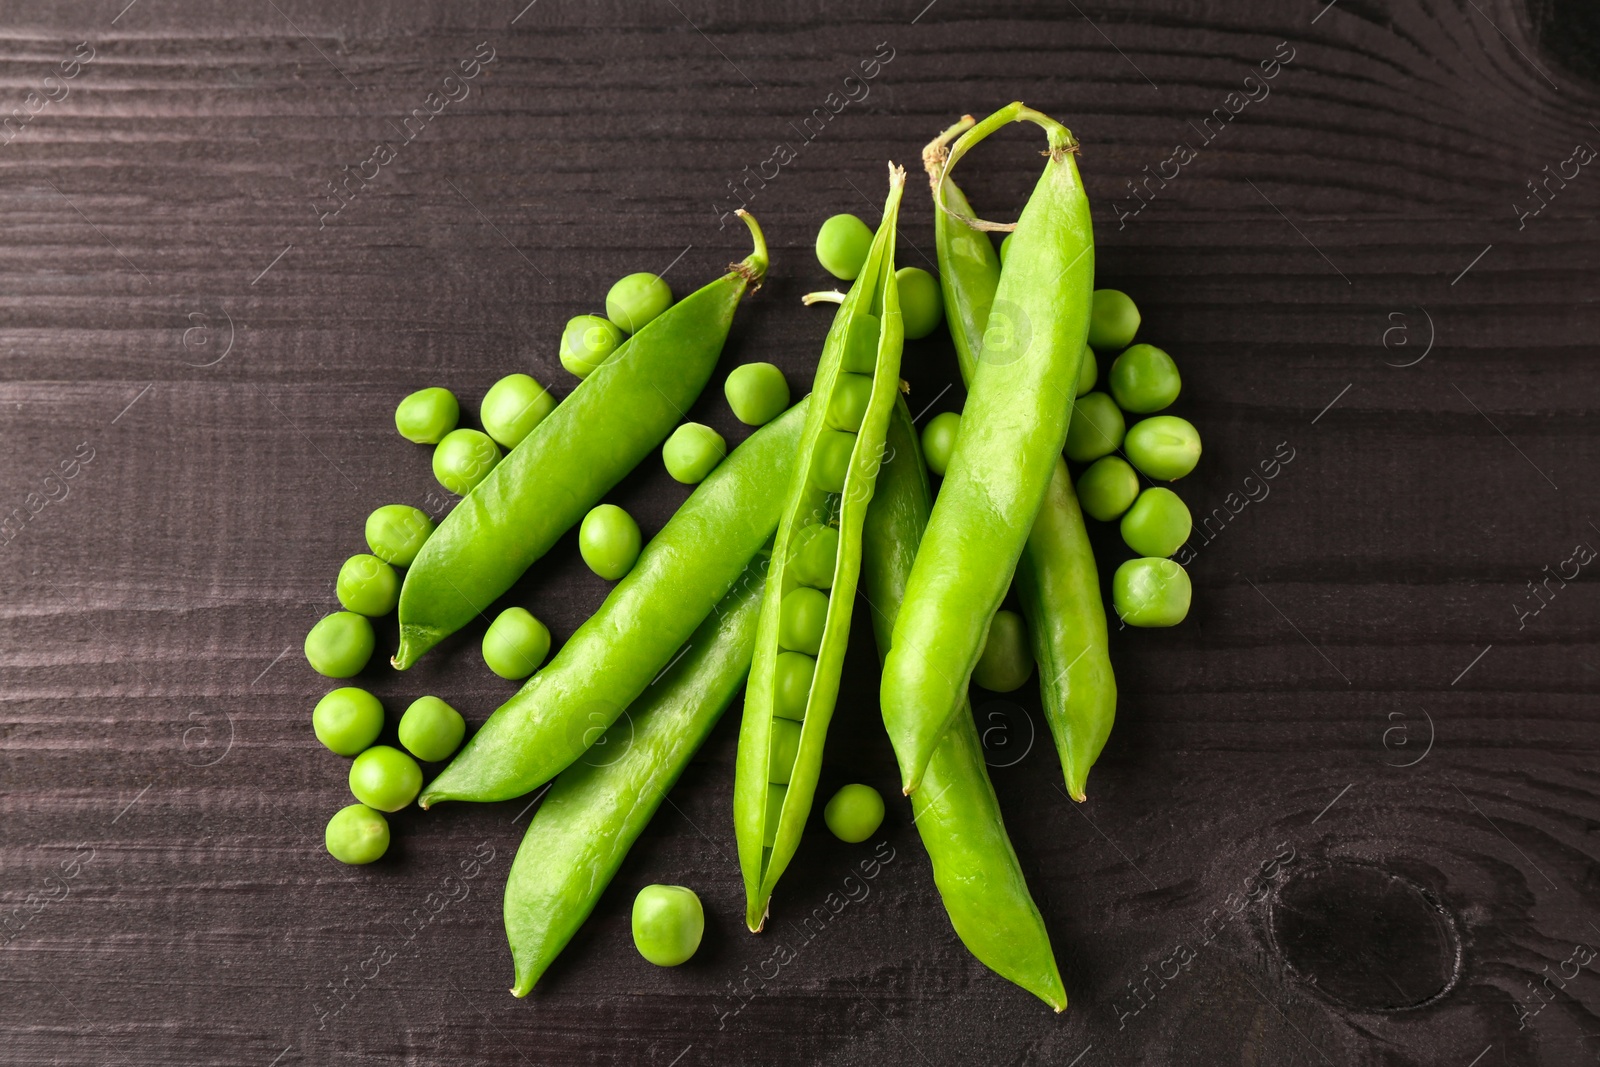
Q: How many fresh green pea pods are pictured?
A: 7